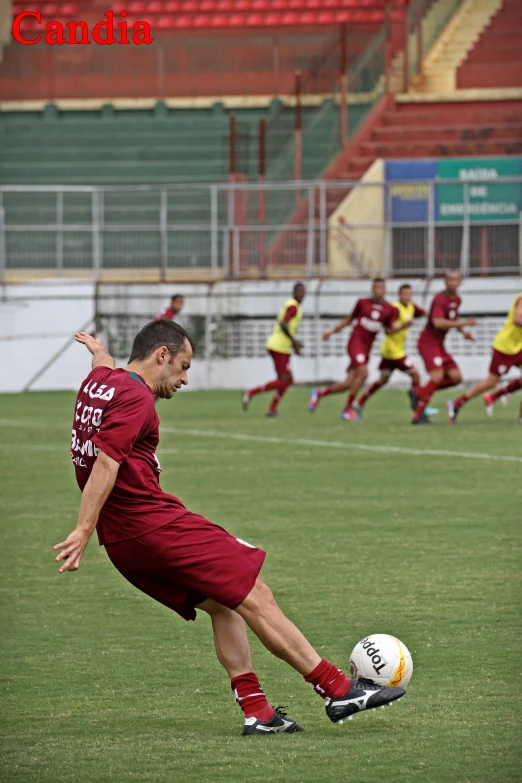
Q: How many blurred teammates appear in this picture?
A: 6